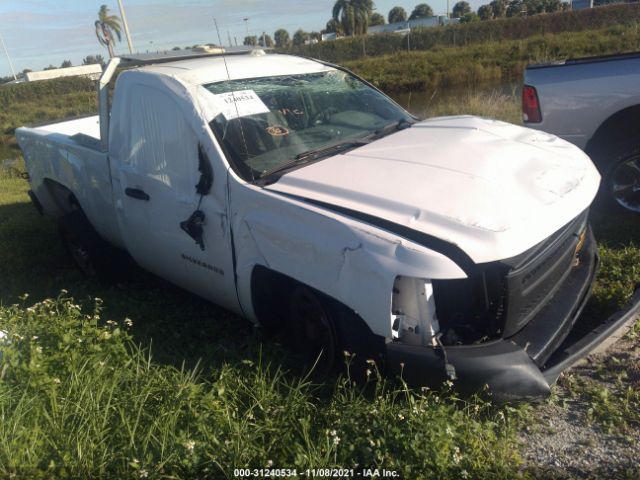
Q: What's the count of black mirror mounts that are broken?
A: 1